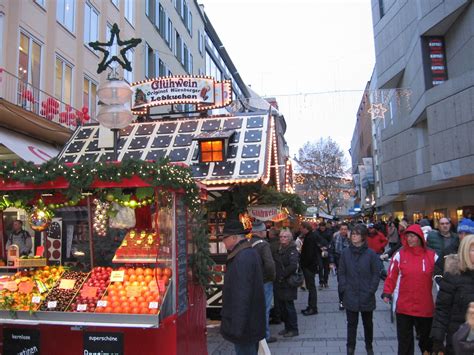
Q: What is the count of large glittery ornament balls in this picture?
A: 1